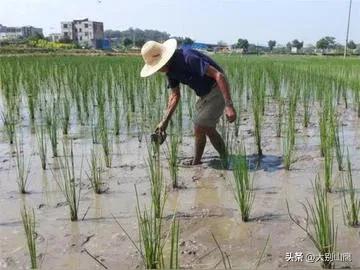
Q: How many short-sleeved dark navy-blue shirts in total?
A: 1